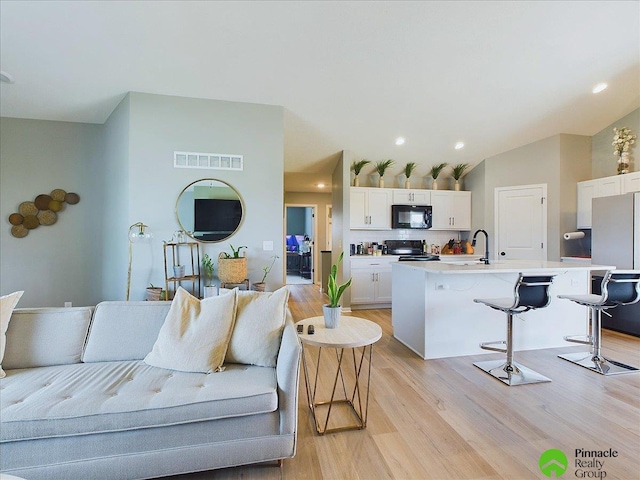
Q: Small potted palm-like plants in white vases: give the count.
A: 5